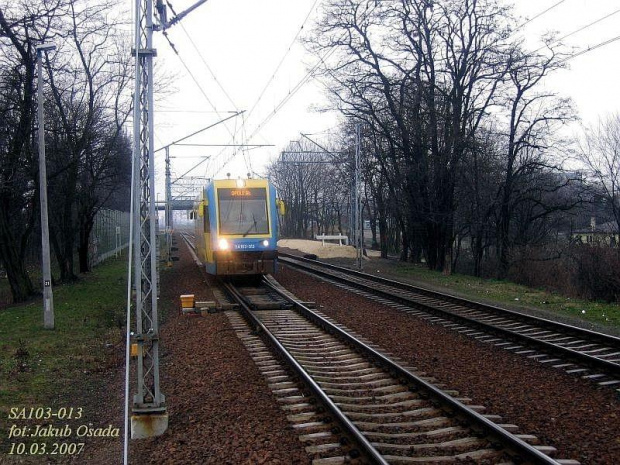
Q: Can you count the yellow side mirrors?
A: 2